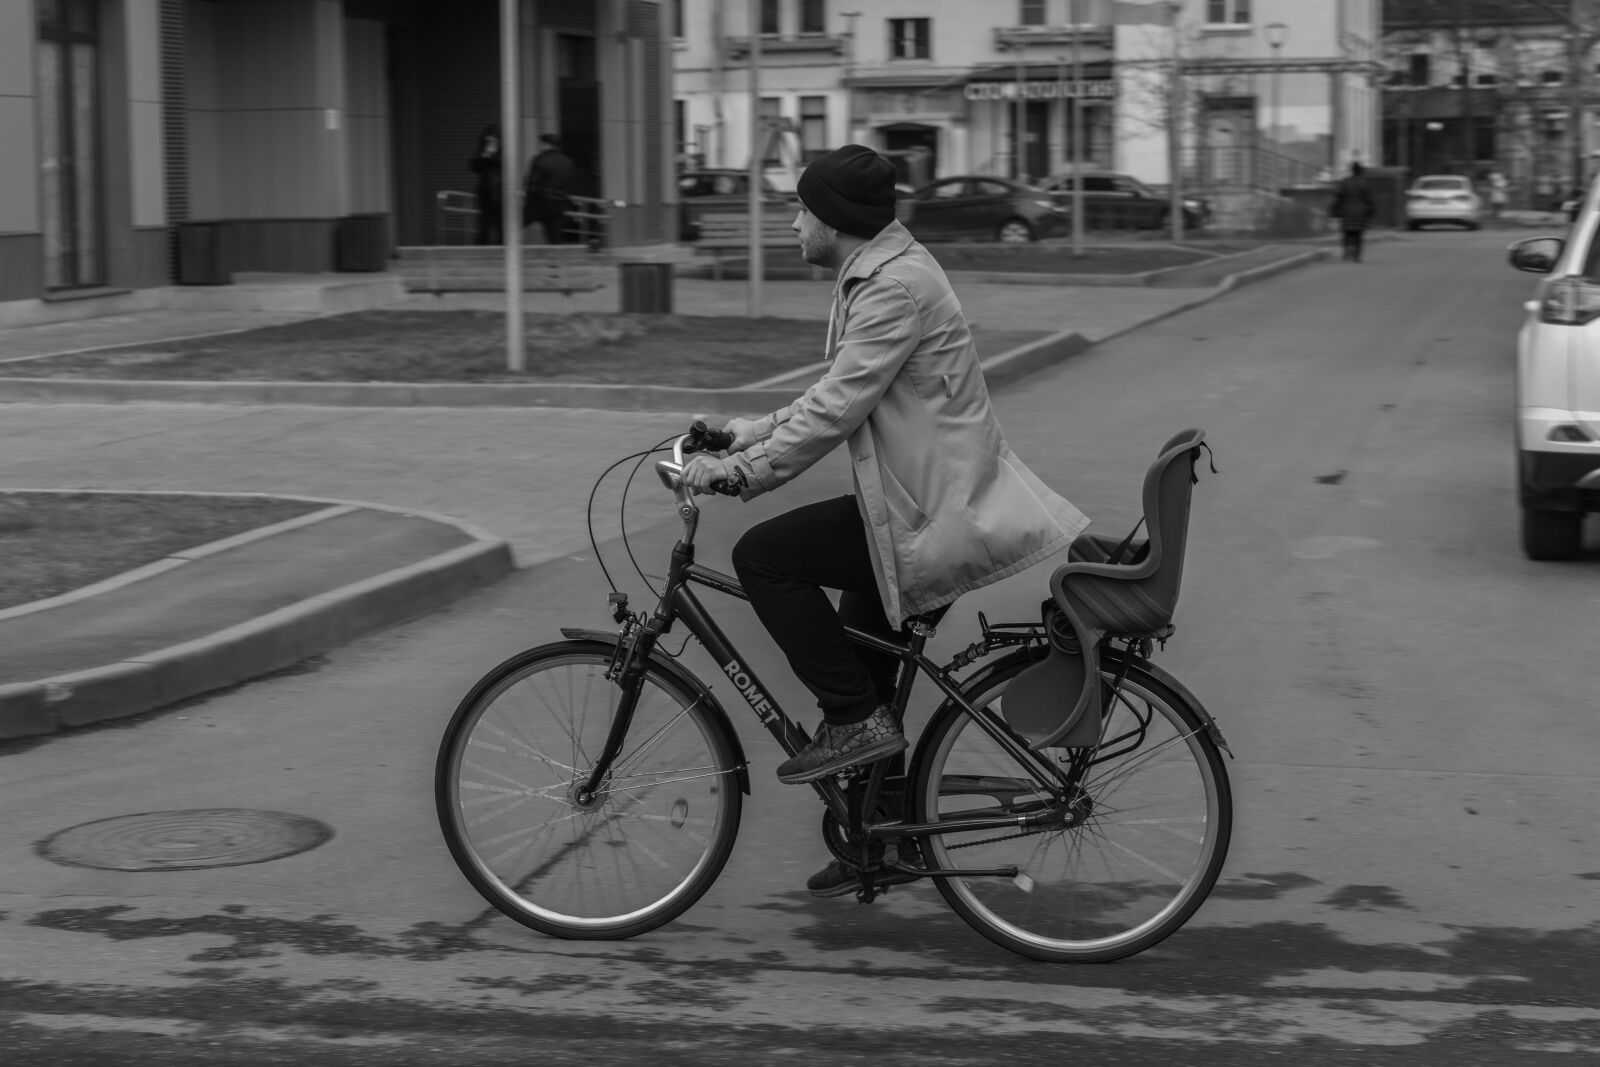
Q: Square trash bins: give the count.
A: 3